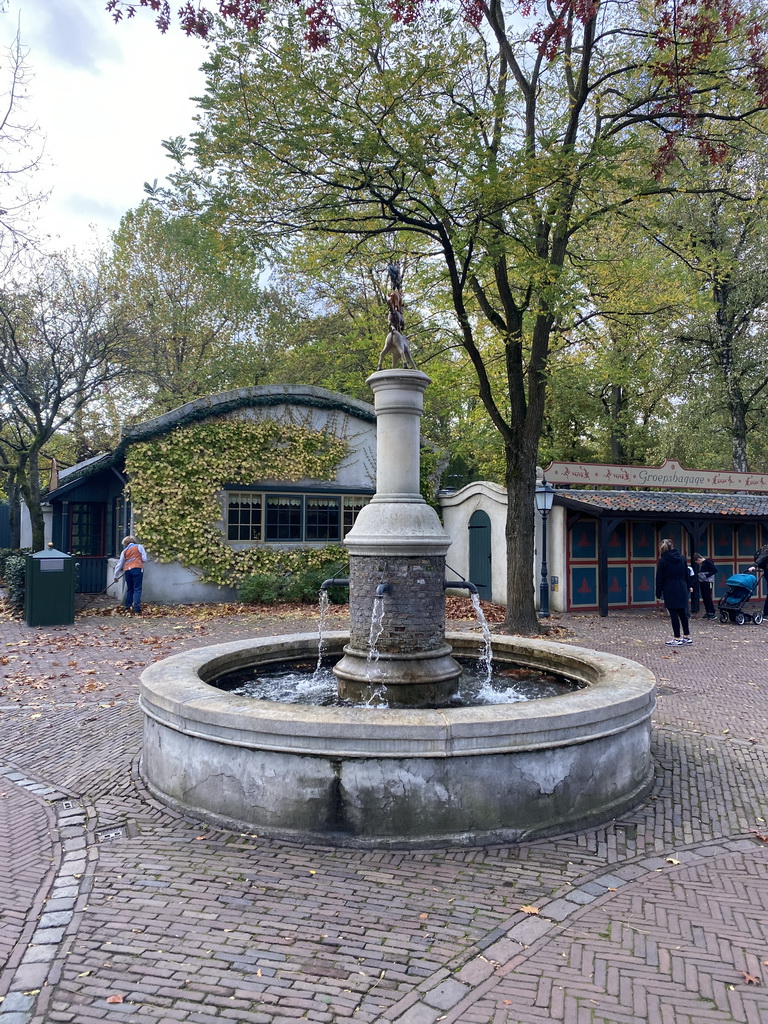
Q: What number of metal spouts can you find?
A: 3